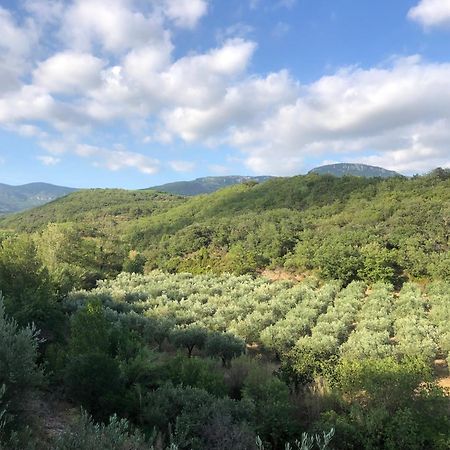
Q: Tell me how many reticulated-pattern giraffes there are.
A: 0